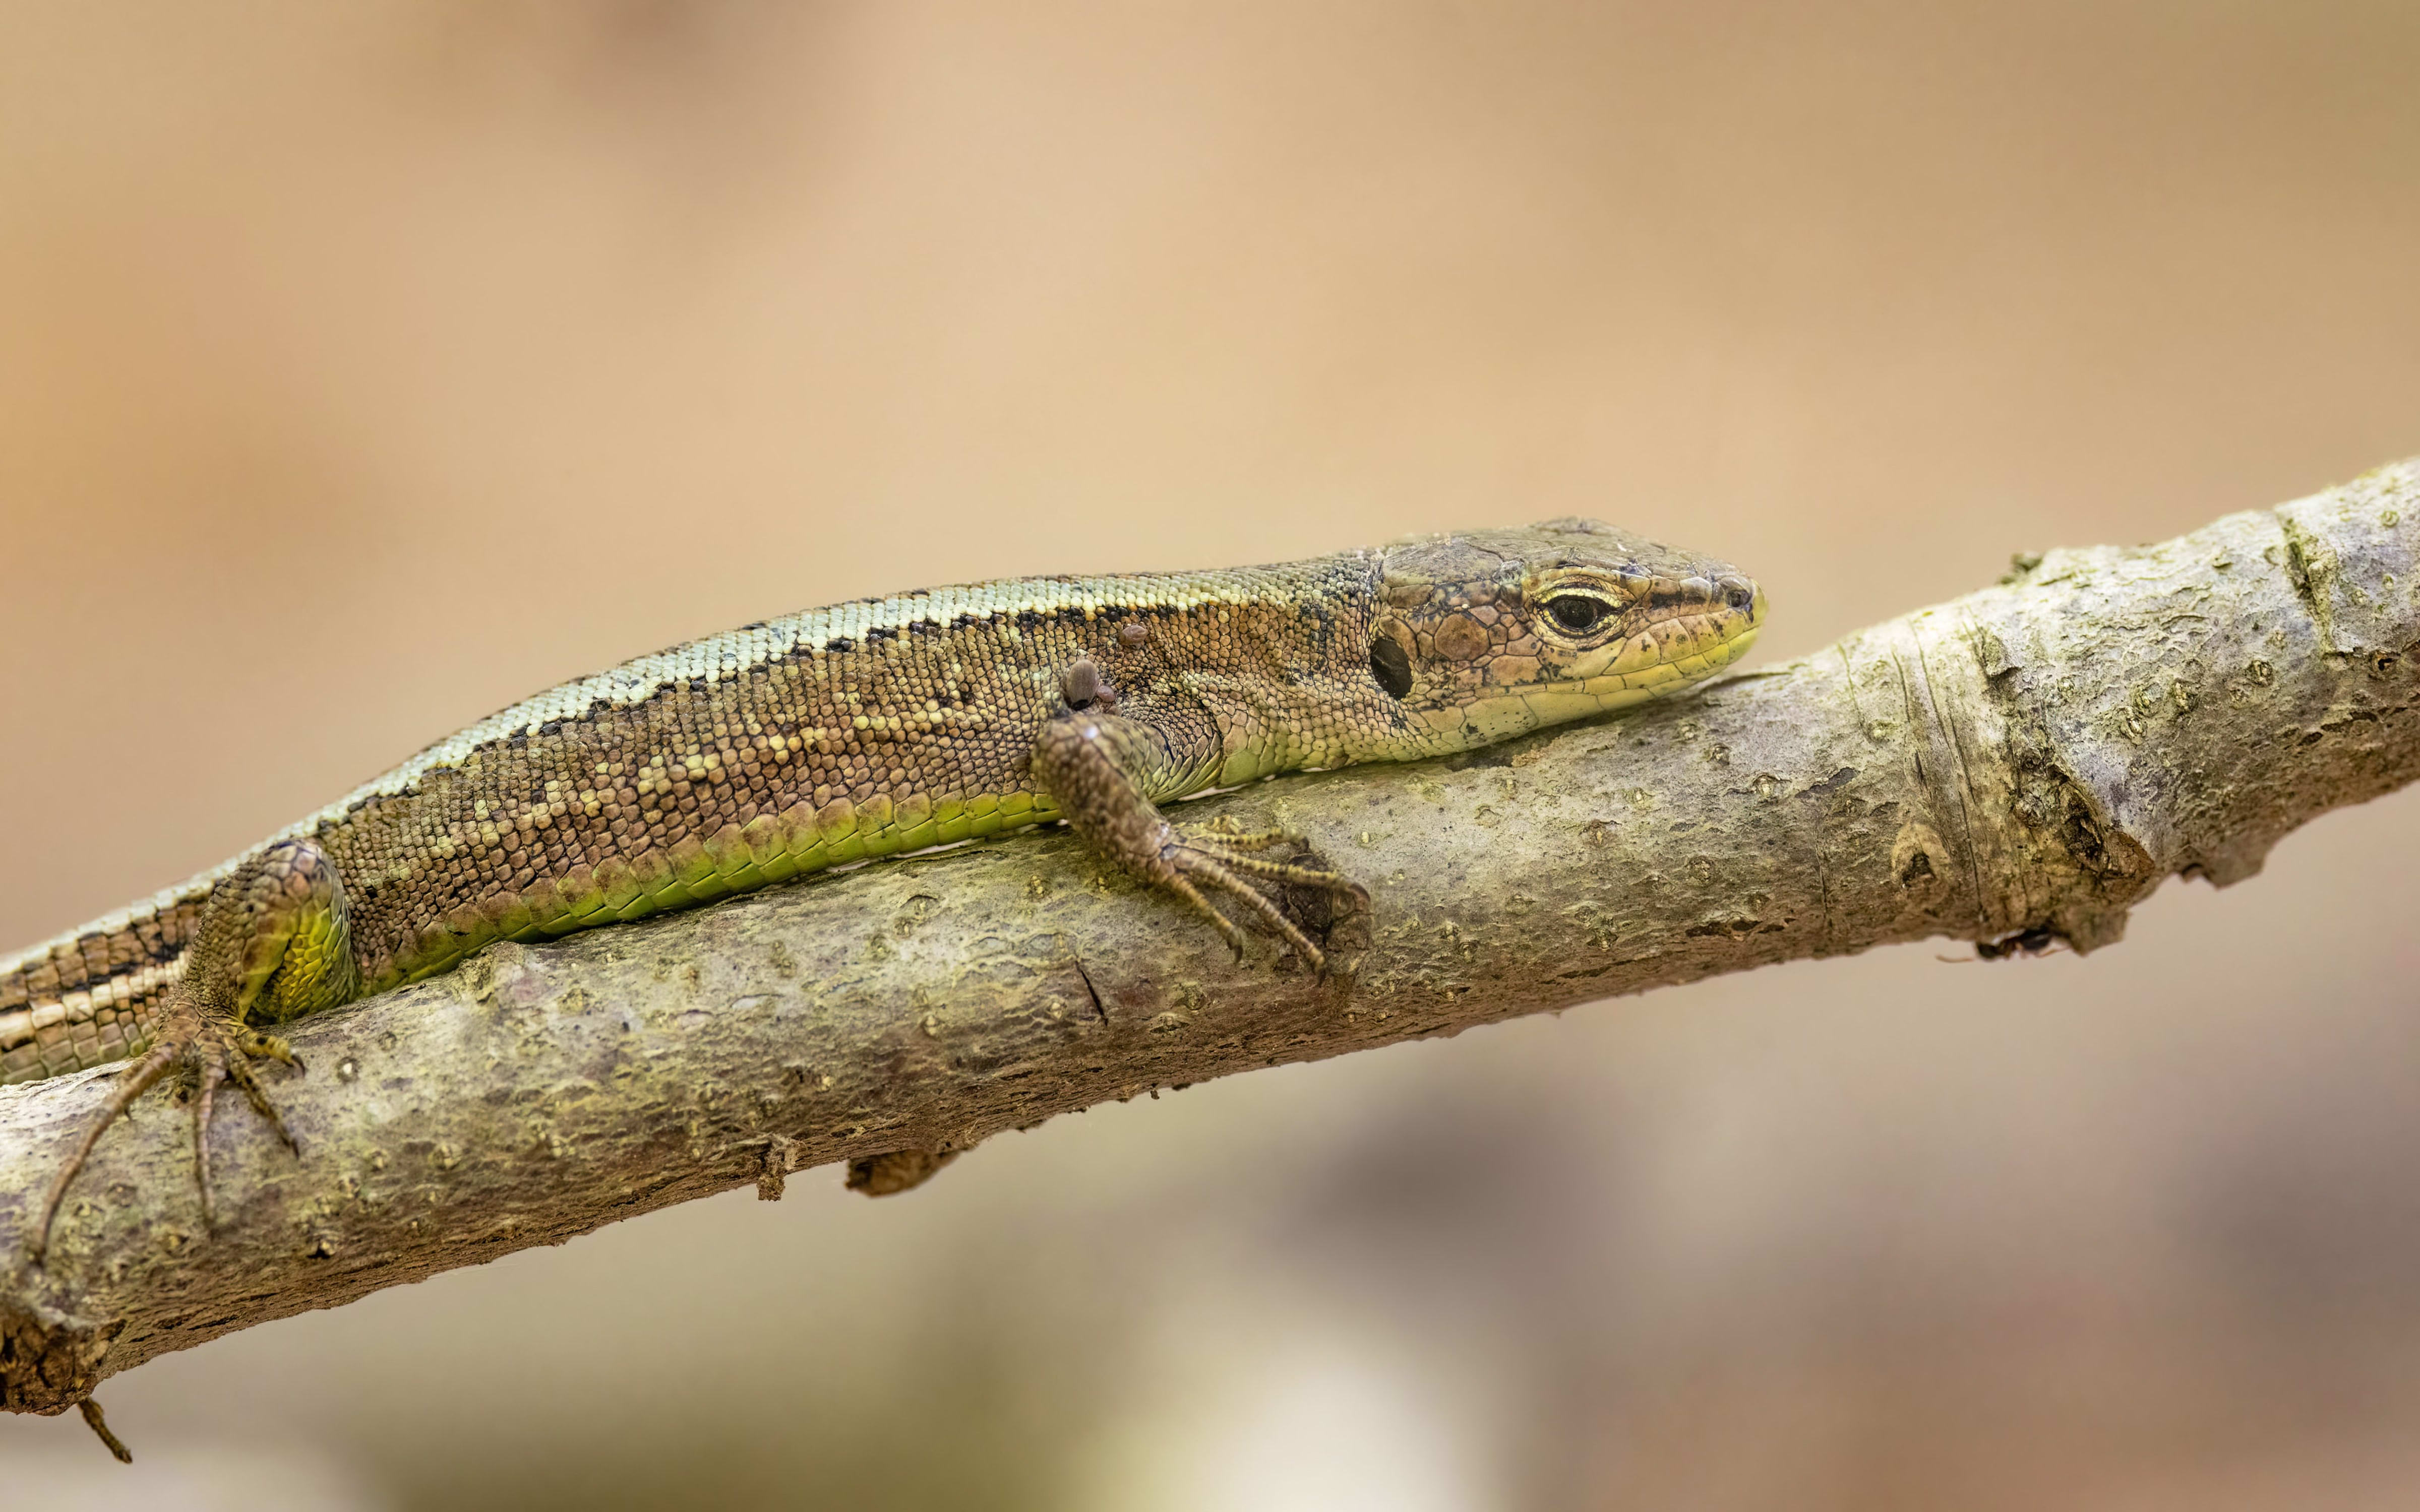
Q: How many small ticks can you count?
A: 3